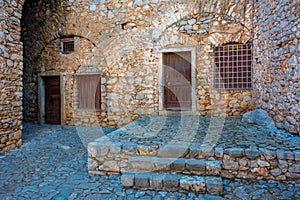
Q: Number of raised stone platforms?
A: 1